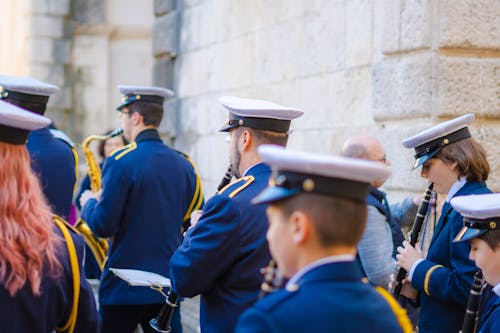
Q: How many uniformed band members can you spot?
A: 7